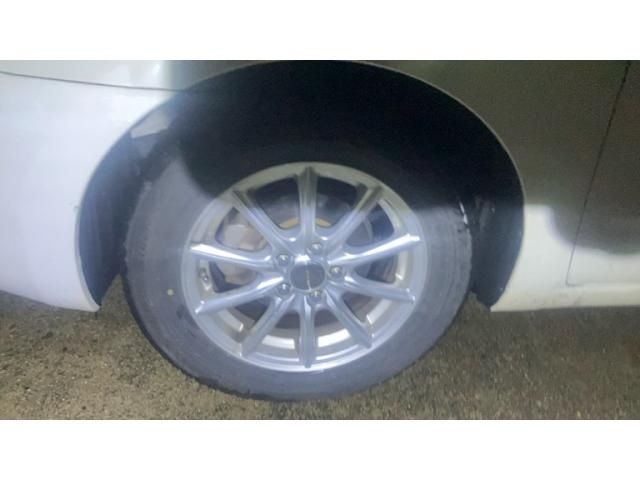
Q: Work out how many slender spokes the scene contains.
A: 10